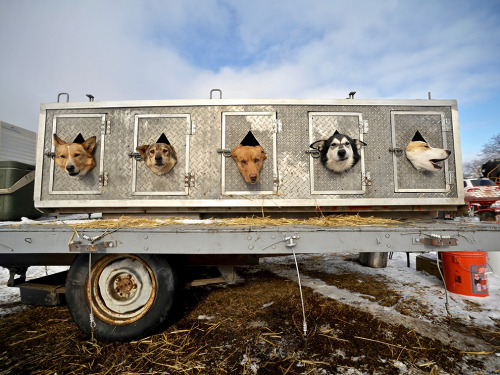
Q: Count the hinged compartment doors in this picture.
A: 5